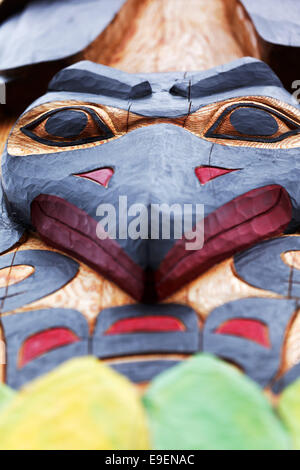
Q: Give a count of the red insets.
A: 5